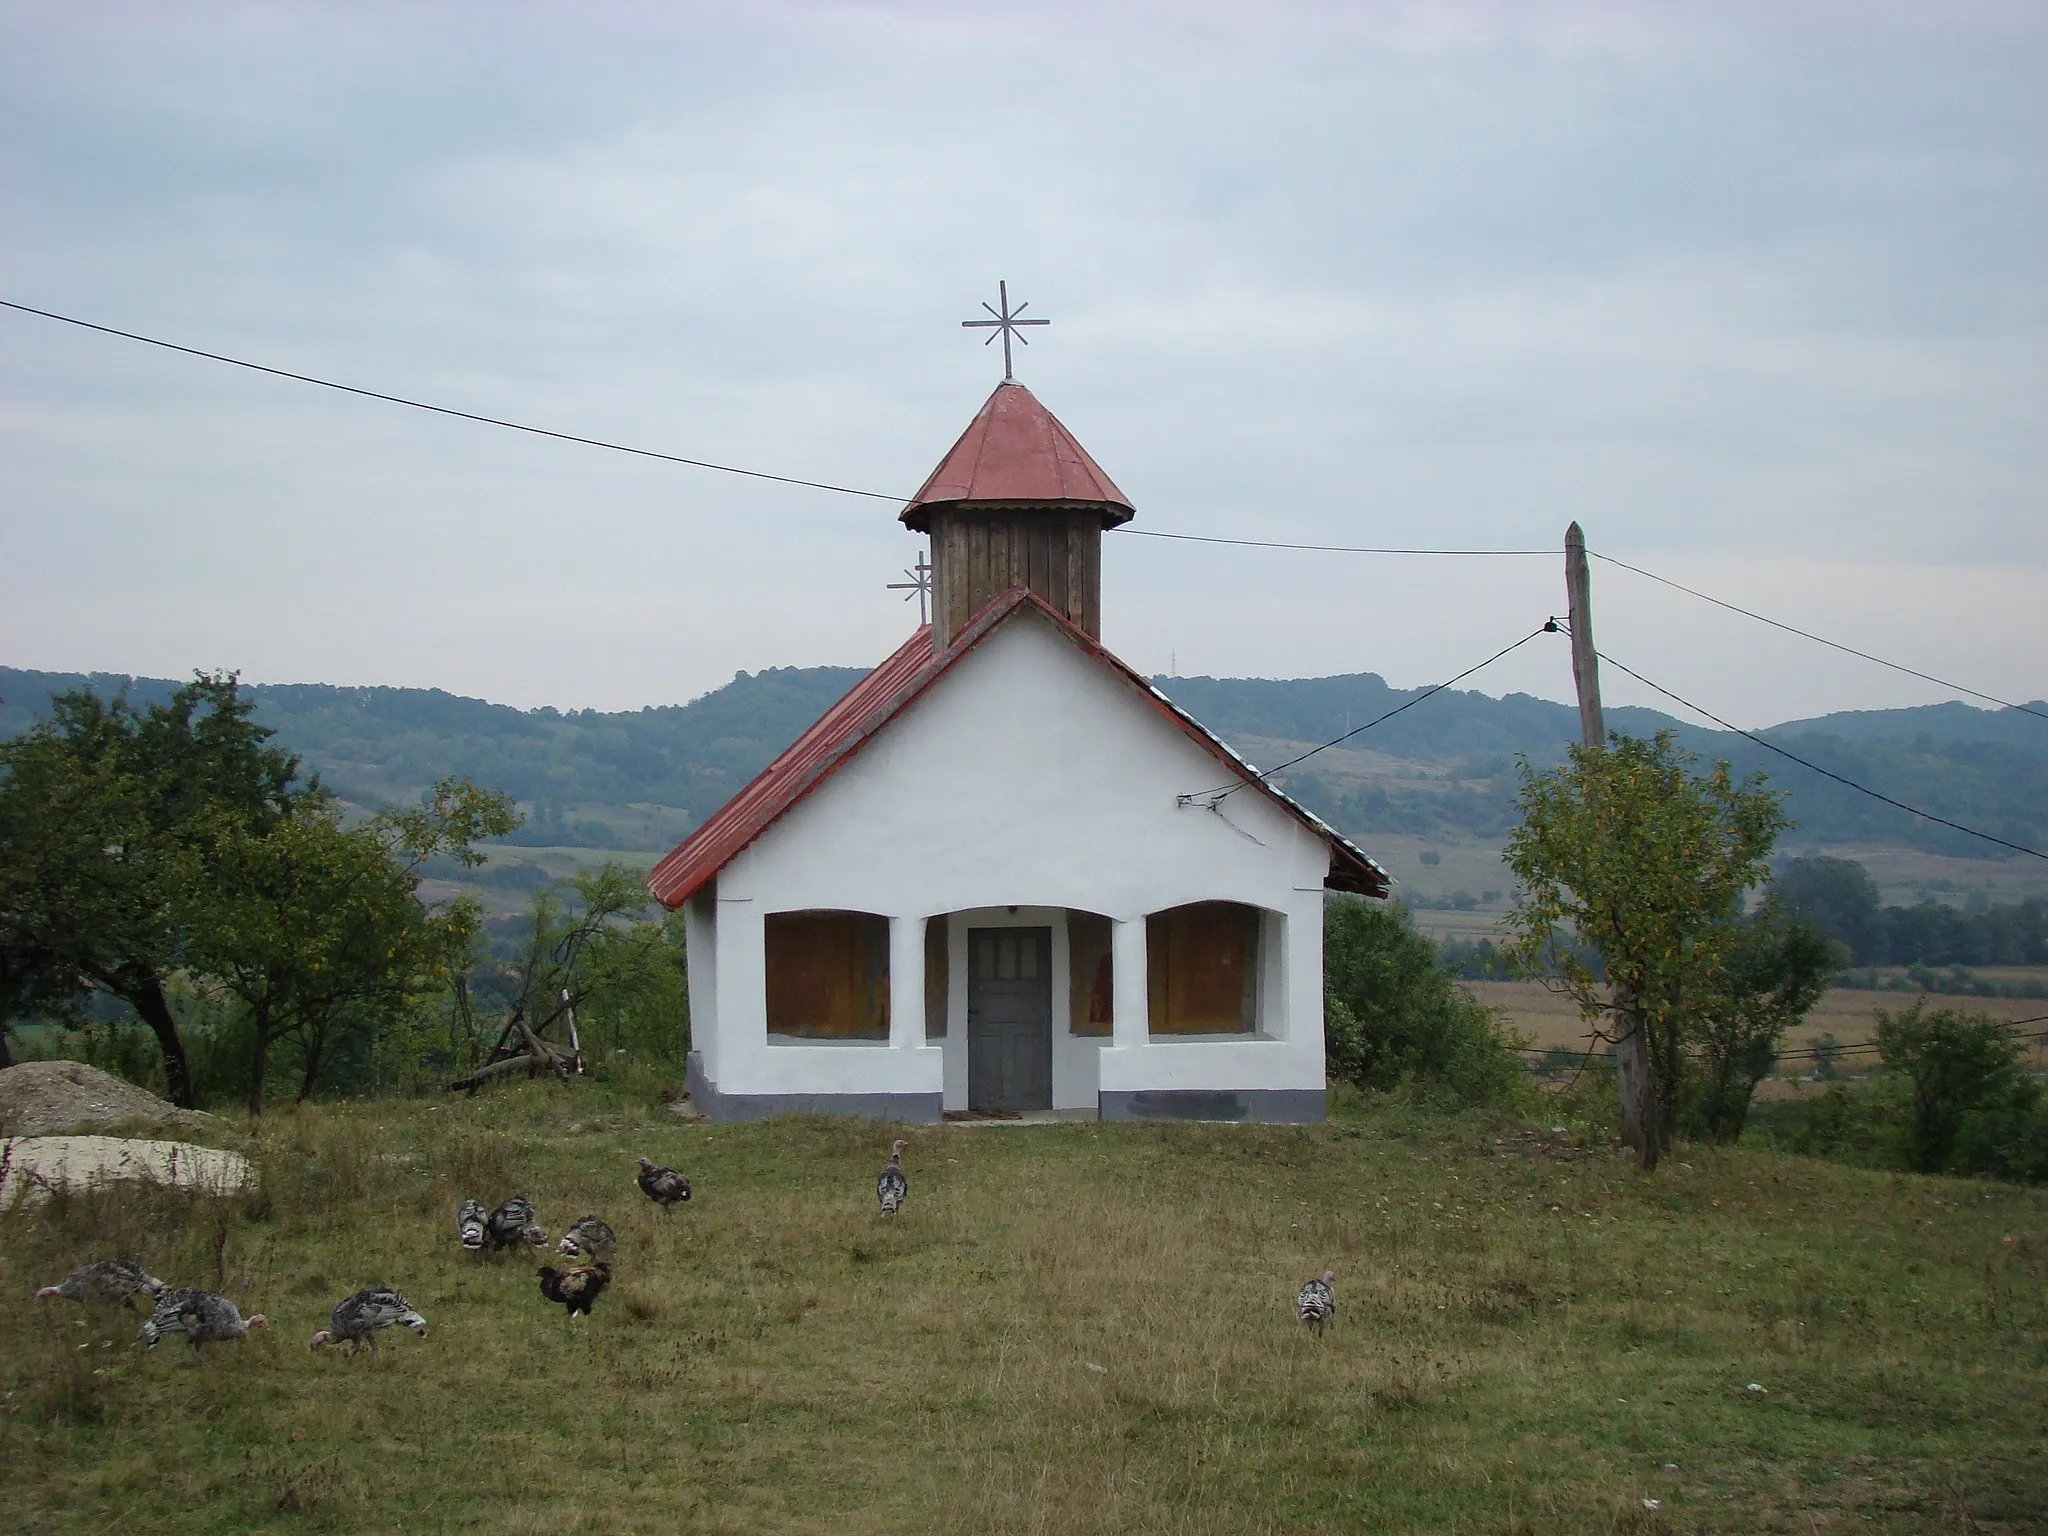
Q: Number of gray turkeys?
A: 8